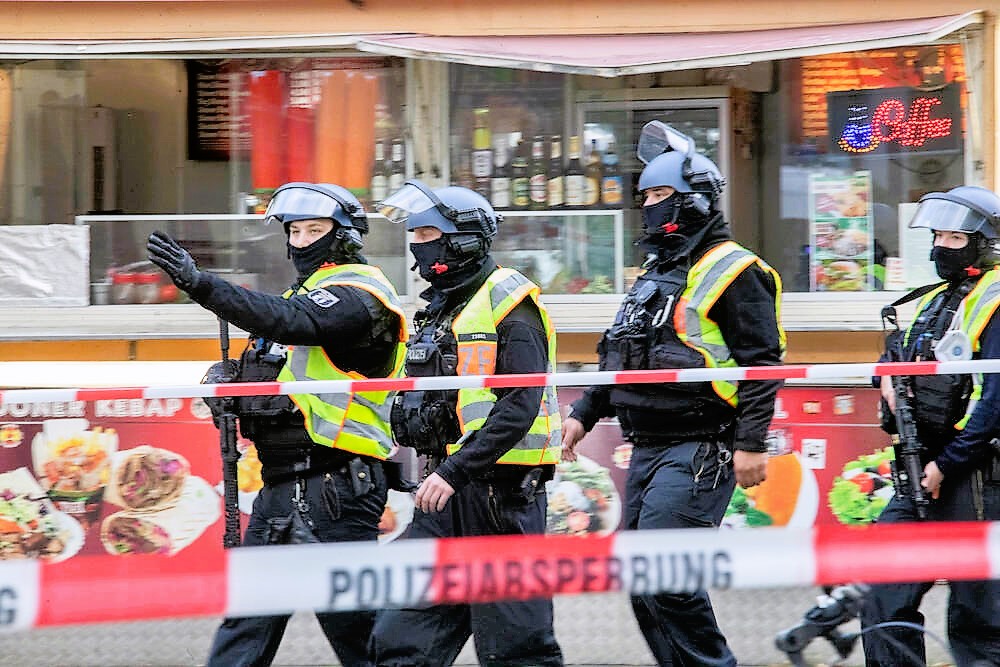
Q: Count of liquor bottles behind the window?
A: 10